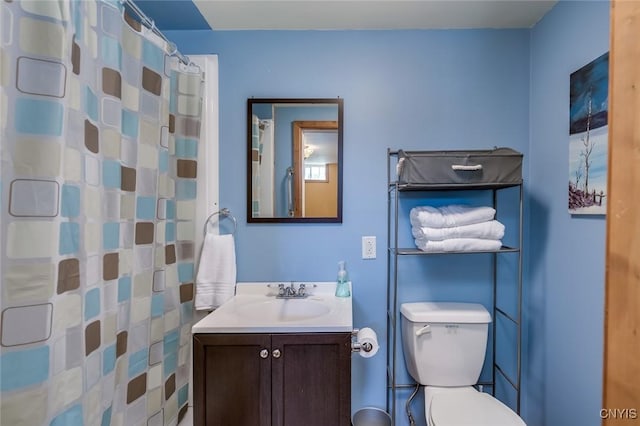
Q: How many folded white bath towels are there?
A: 3